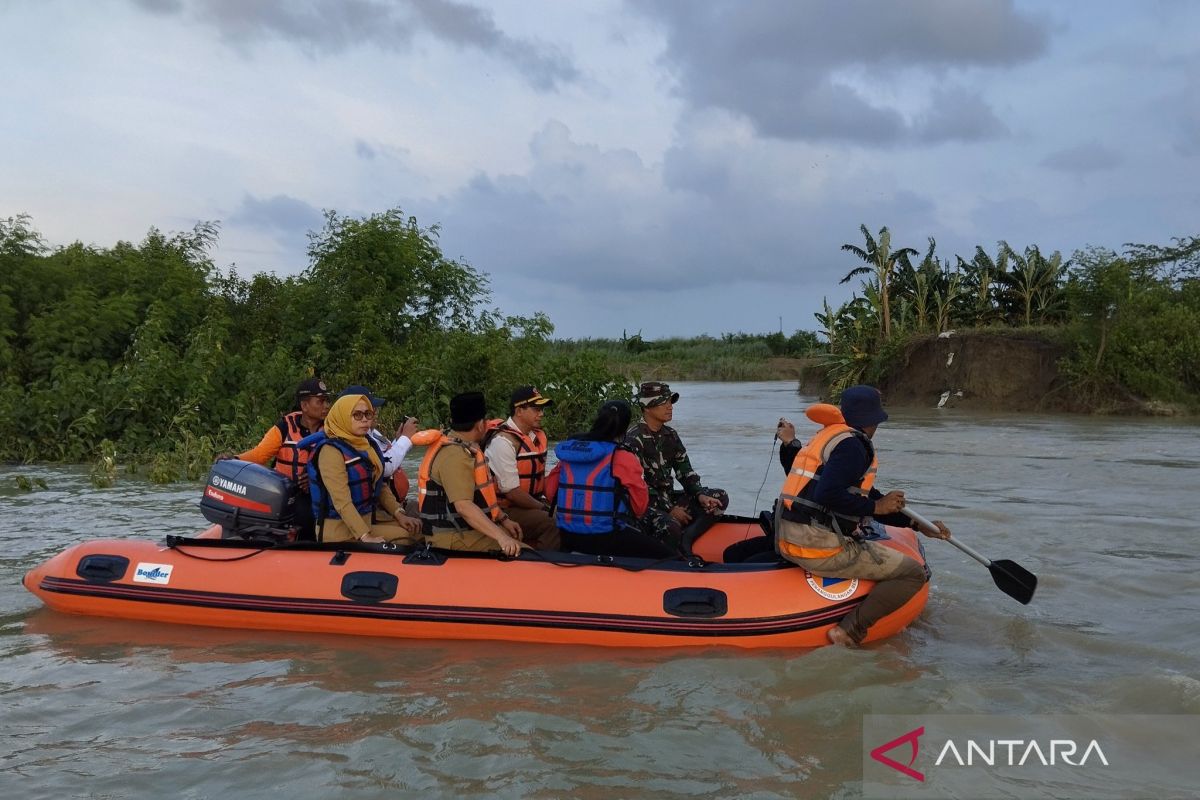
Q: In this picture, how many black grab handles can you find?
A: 3